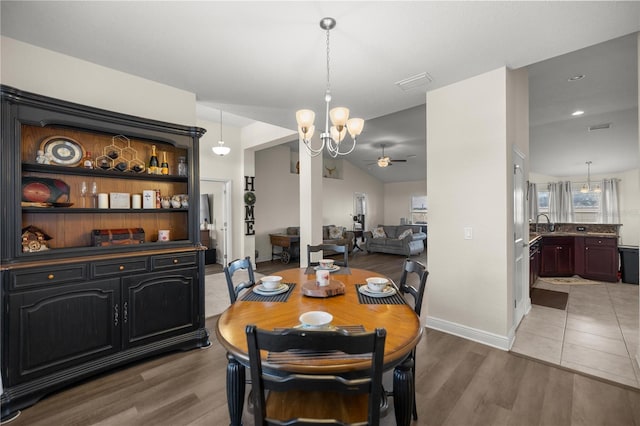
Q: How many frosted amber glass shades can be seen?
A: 5